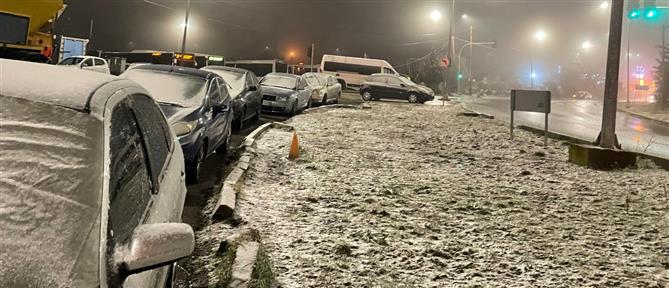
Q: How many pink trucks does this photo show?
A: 0